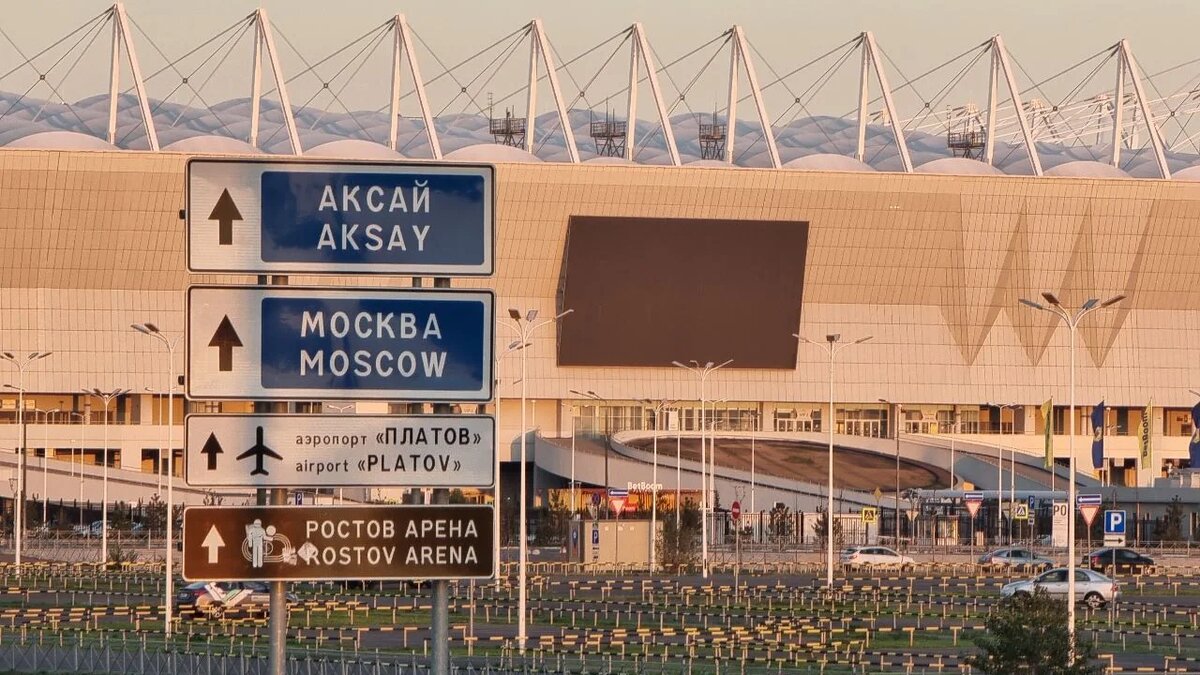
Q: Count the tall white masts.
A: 9